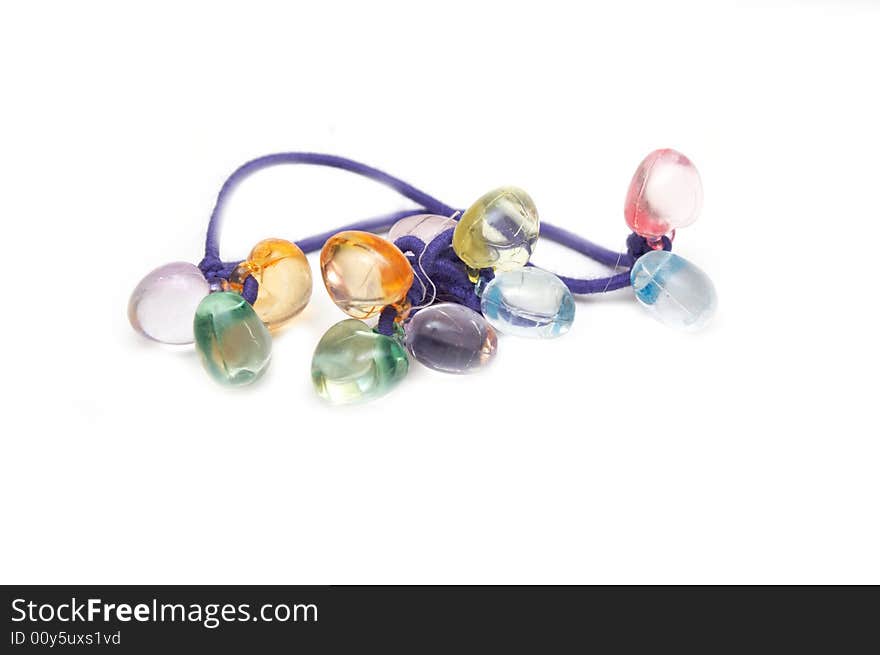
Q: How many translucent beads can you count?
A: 11